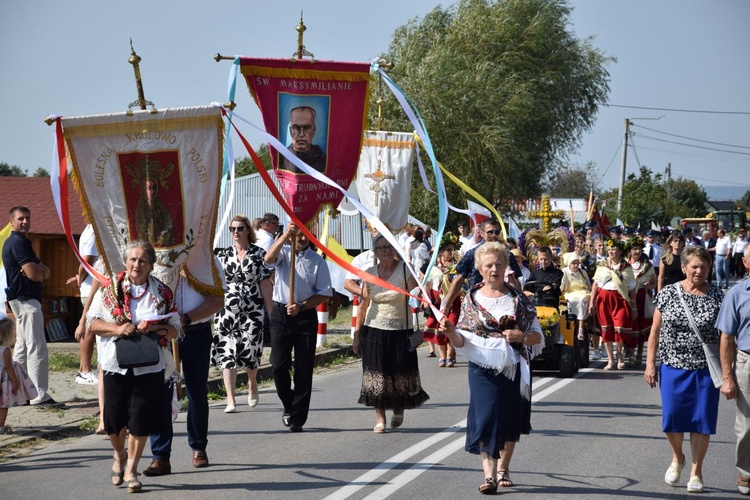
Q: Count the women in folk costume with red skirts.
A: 3